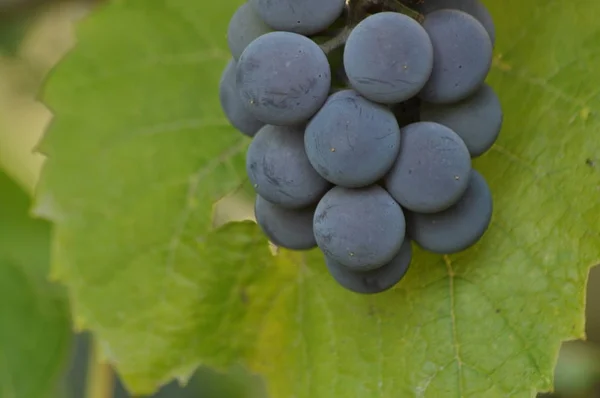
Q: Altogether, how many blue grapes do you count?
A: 15